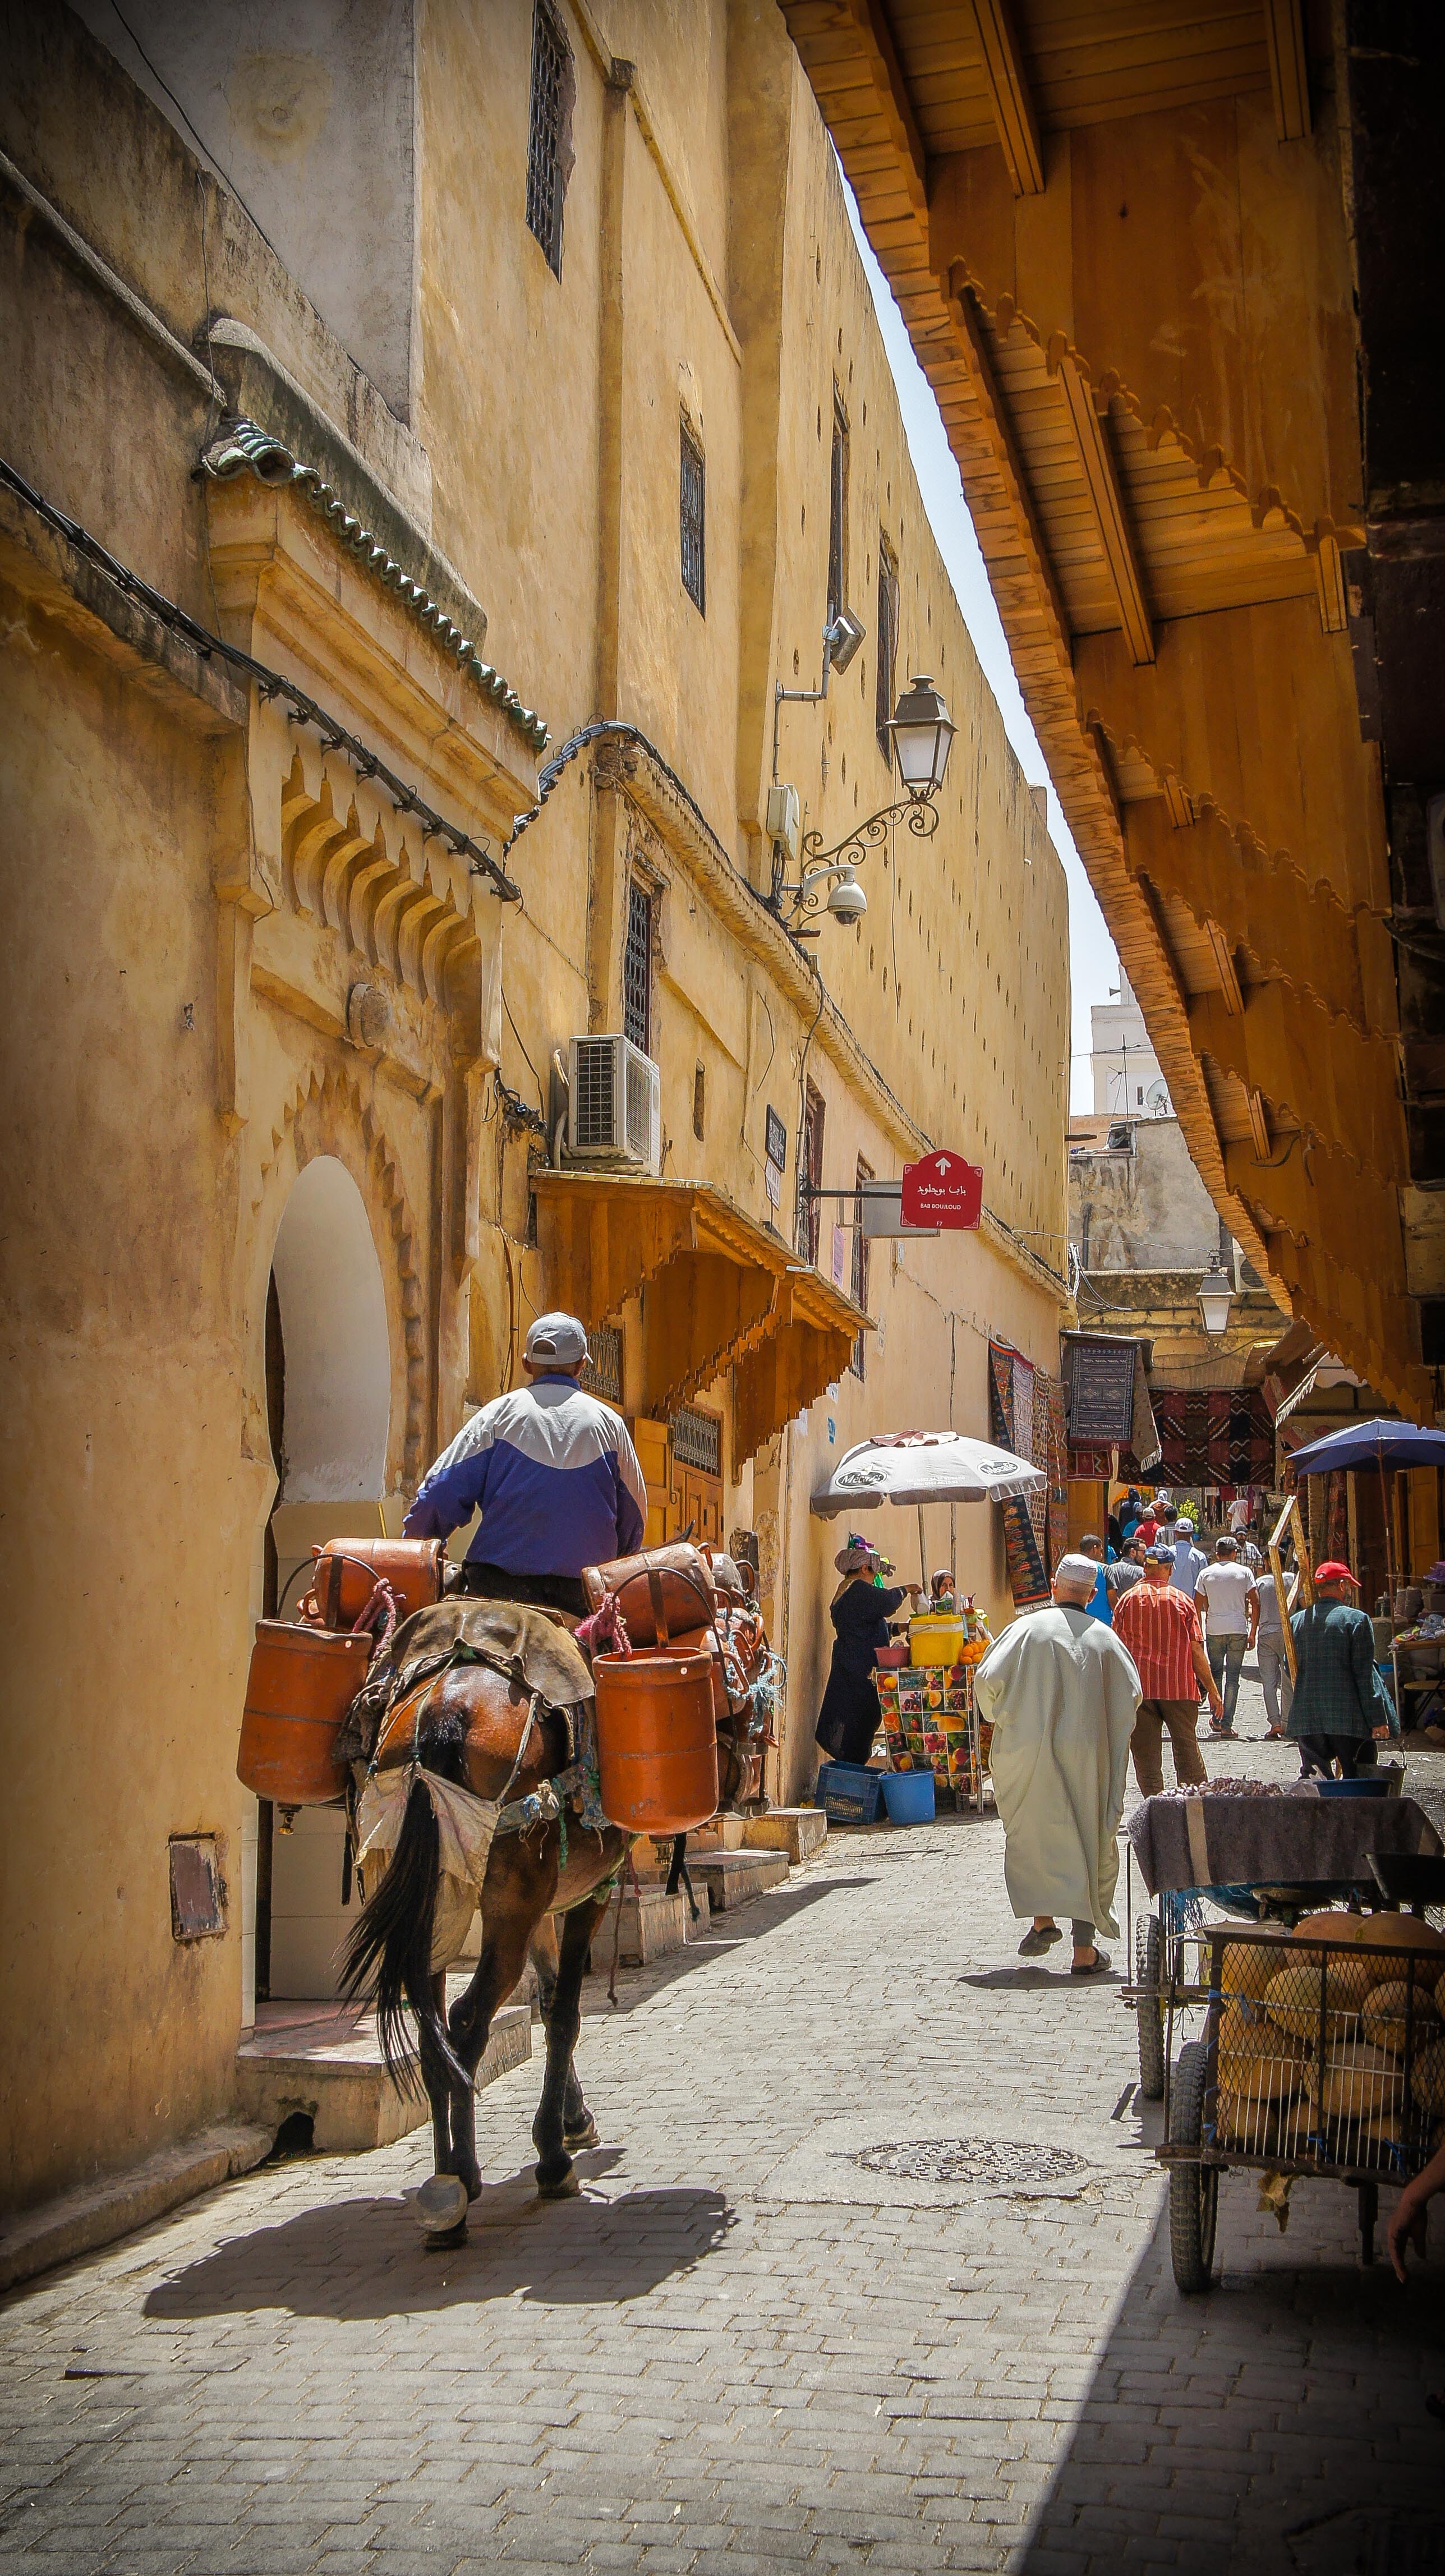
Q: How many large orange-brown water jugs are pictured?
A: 4